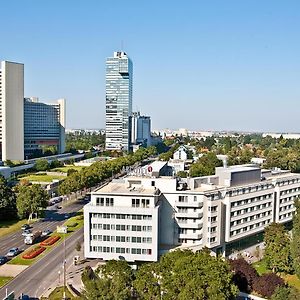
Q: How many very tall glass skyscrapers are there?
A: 1